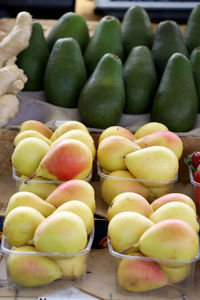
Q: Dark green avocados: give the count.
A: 11